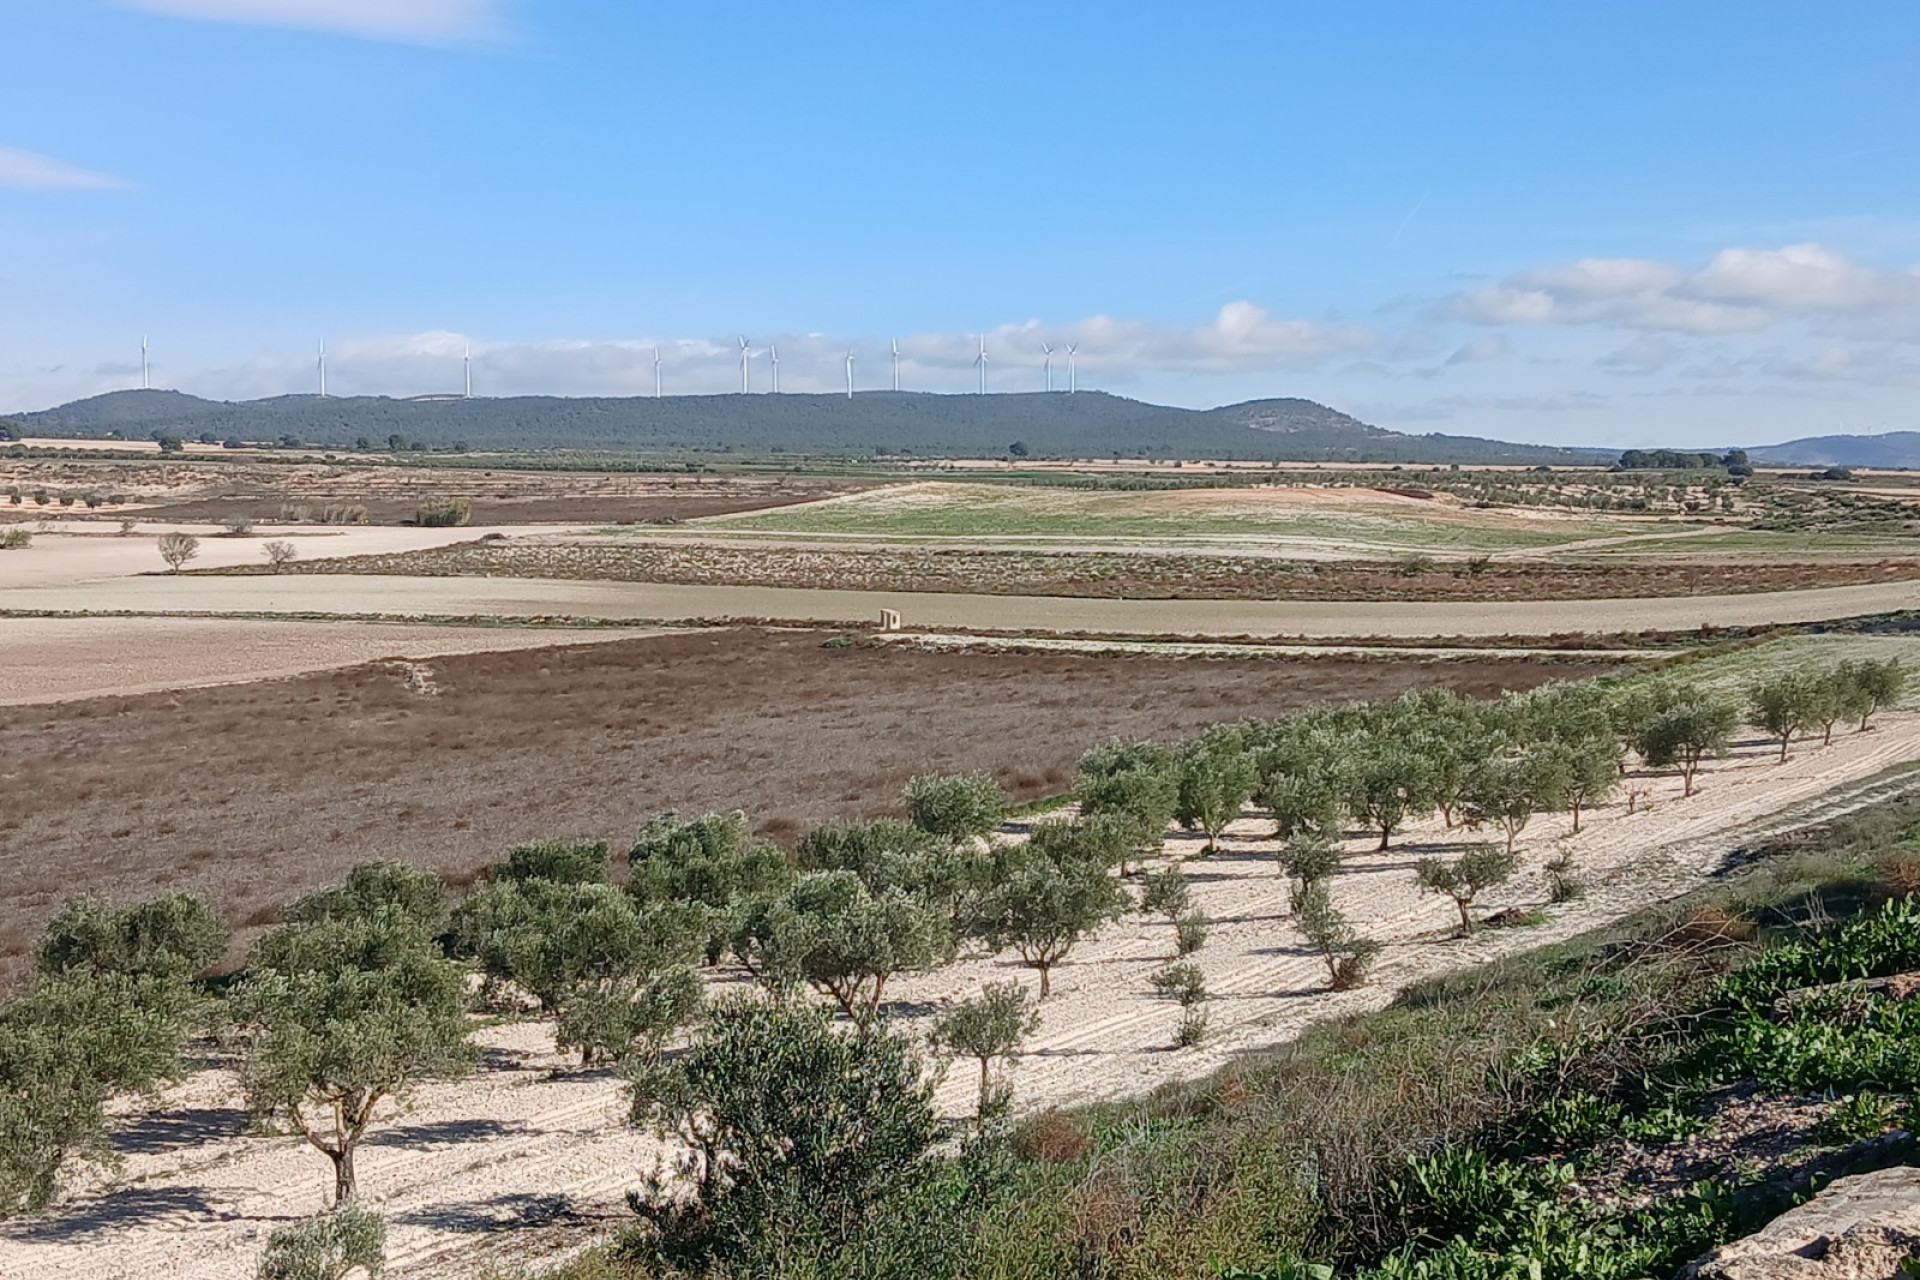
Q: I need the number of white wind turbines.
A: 11